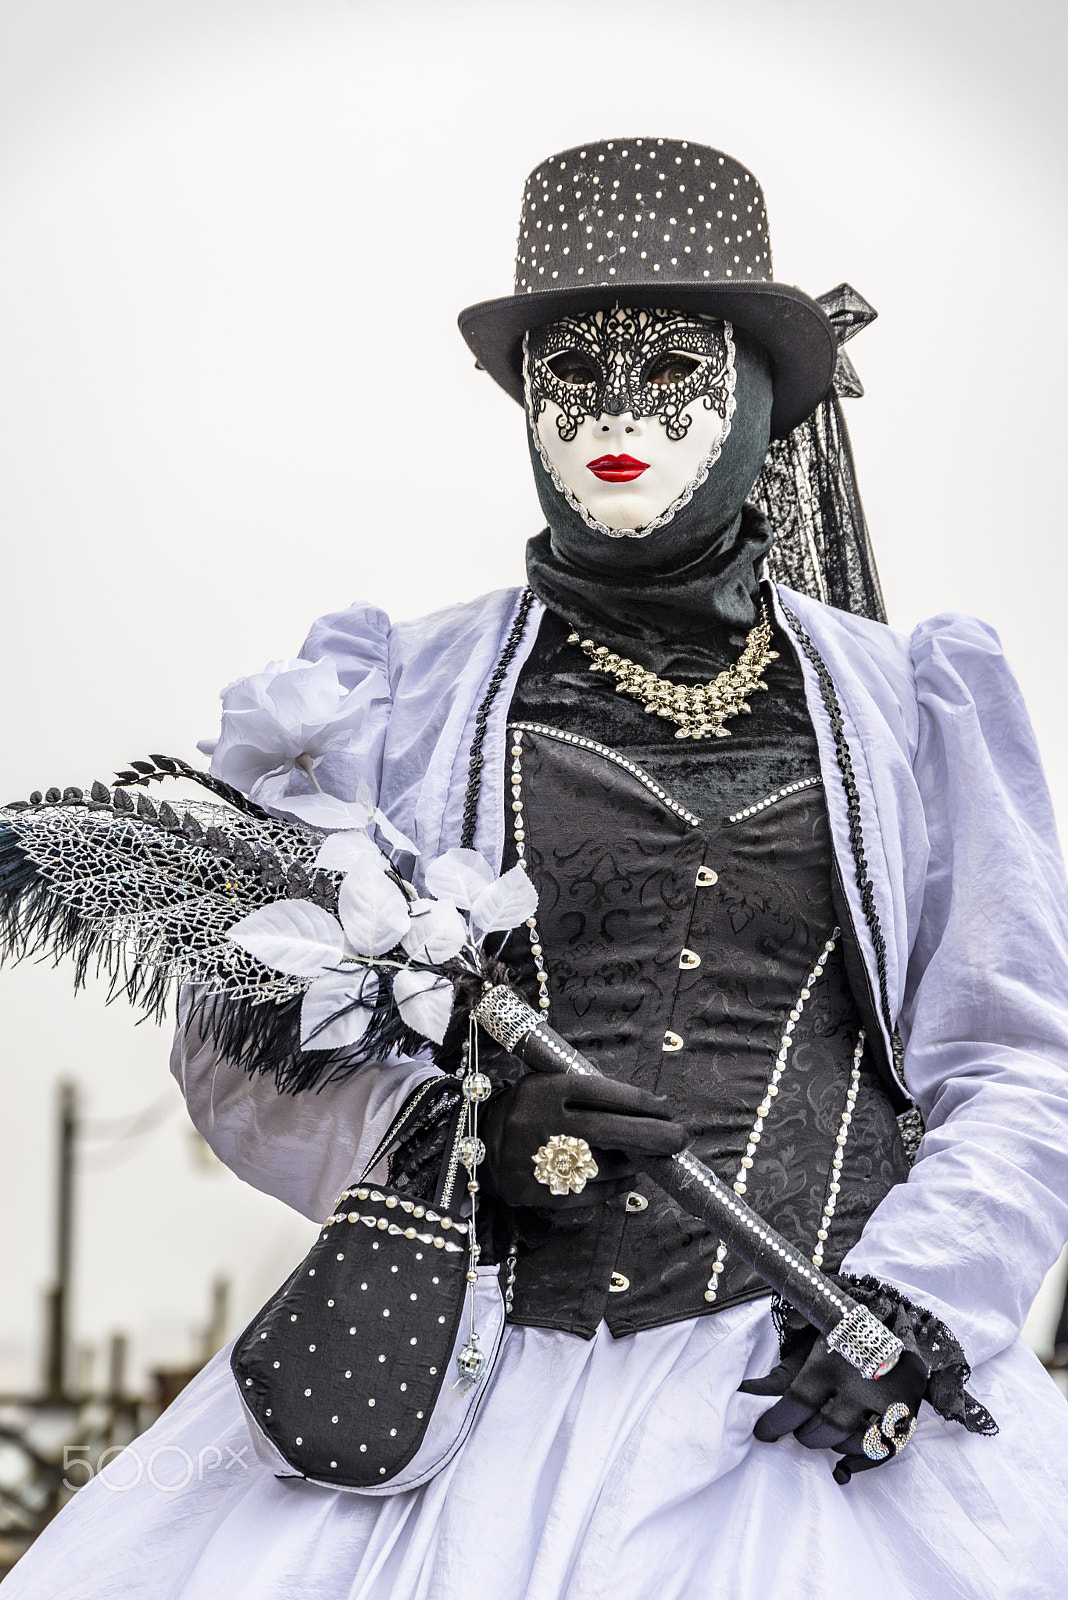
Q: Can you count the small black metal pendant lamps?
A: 0